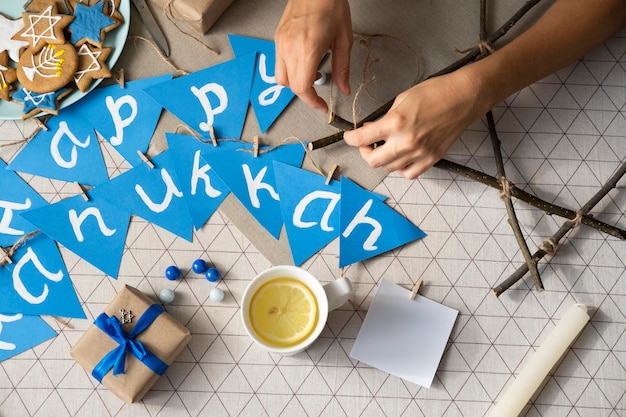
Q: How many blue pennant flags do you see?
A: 13